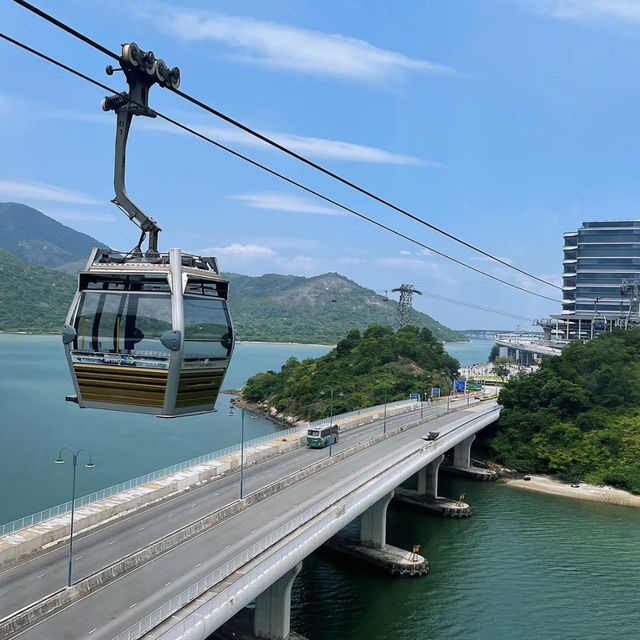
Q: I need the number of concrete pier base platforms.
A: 4